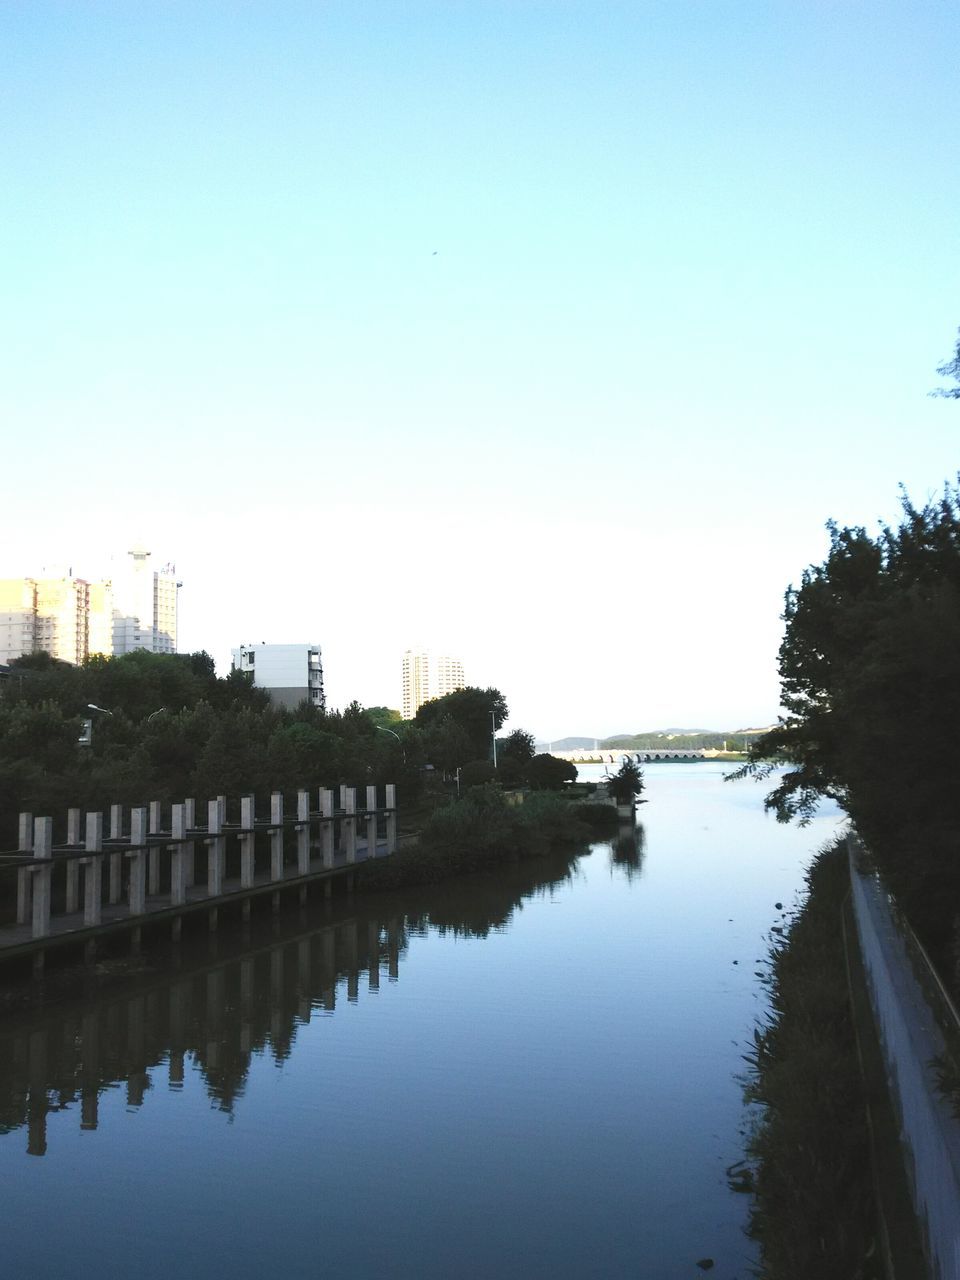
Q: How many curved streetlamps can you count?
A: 3